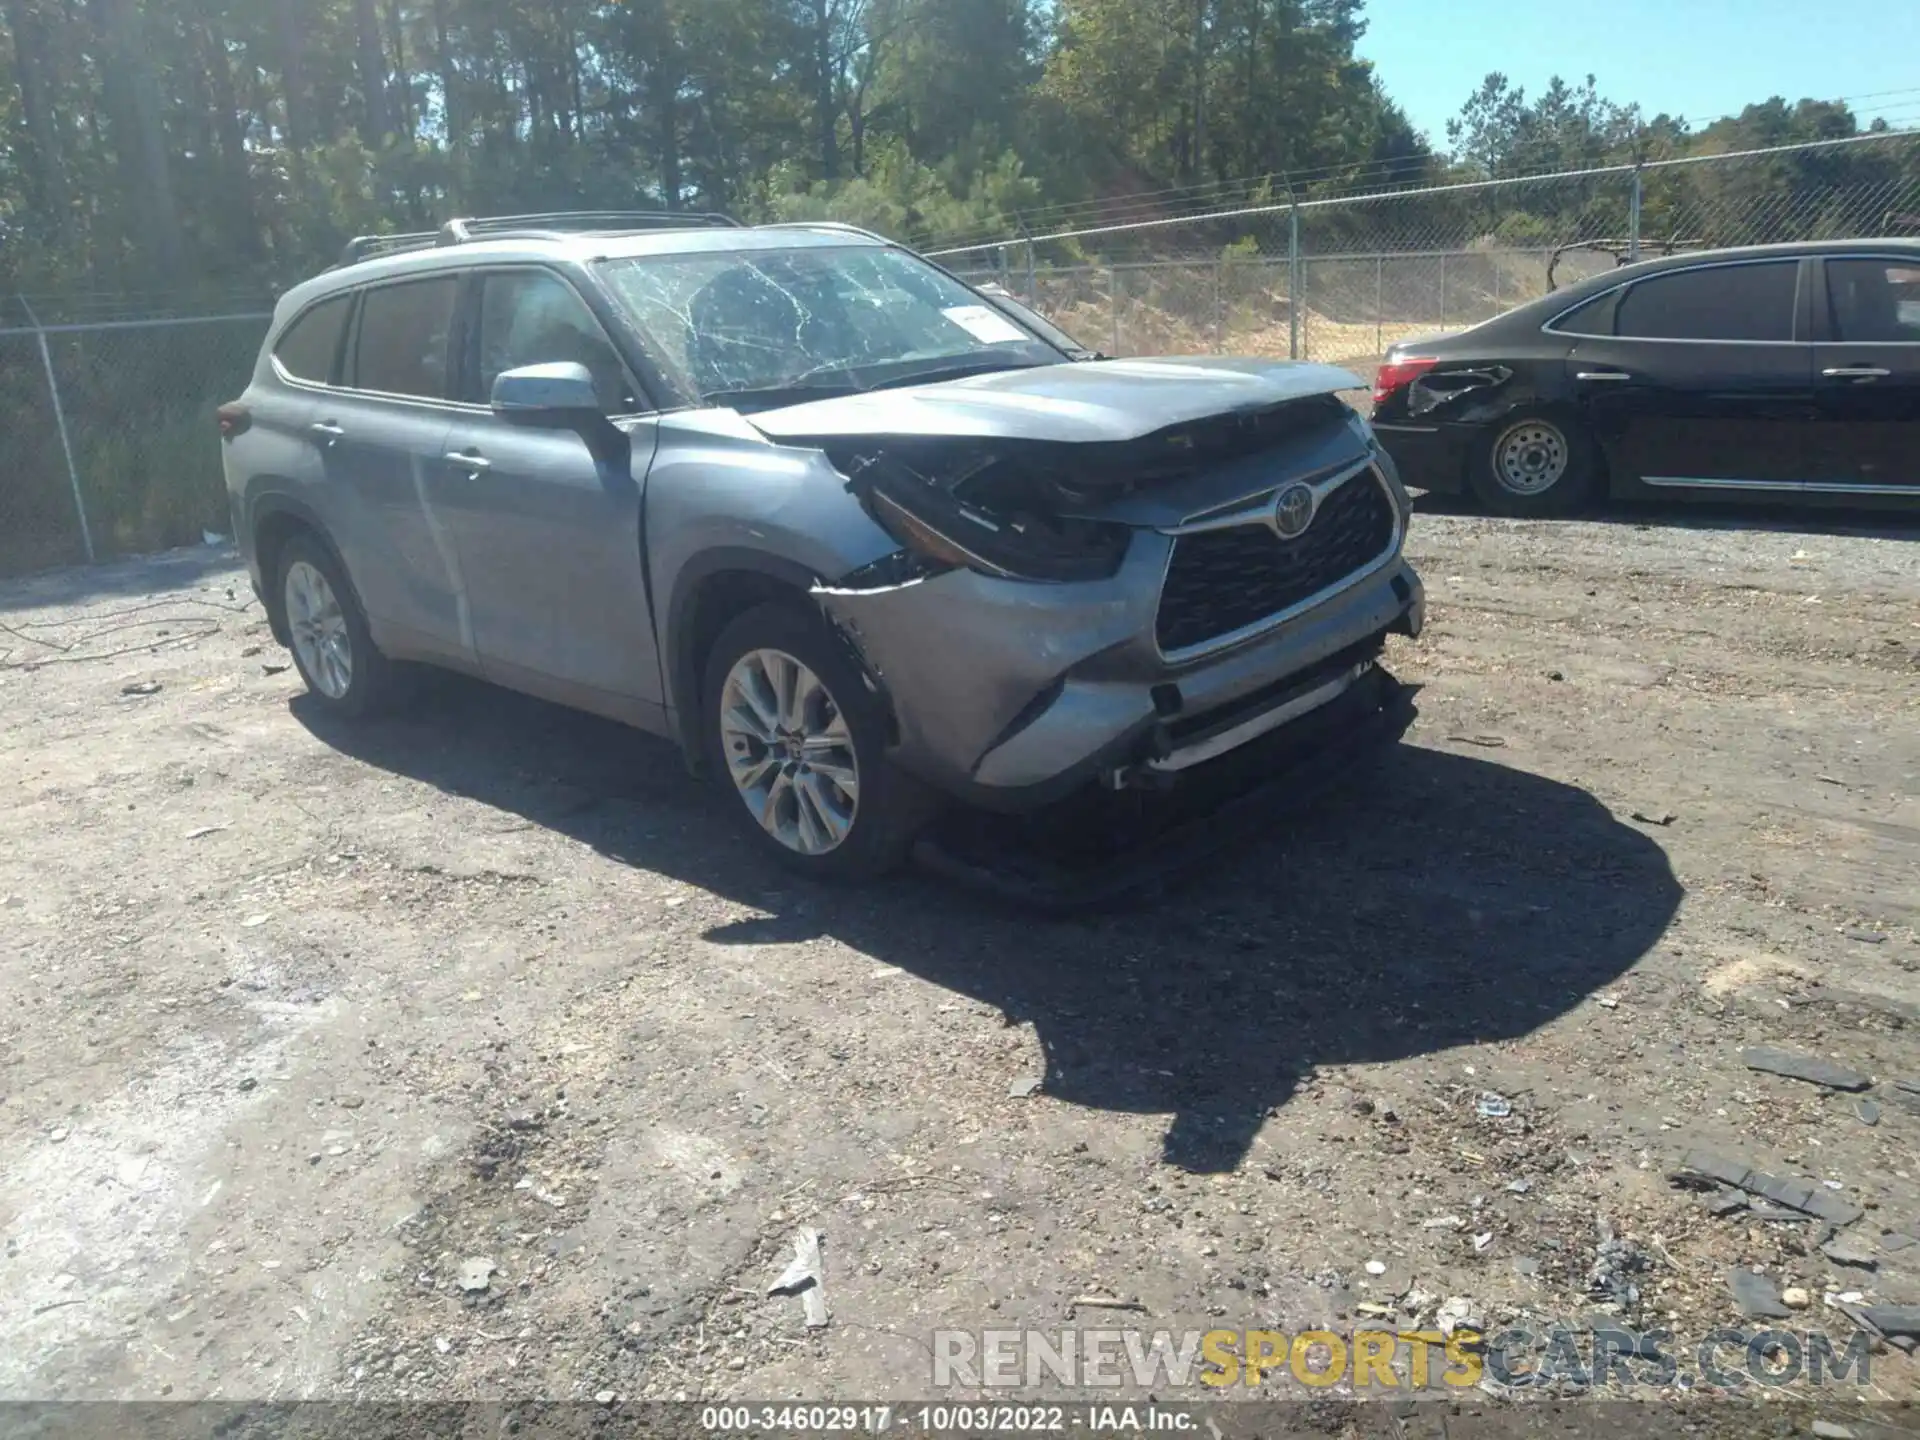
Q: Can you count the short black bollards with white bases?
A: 0